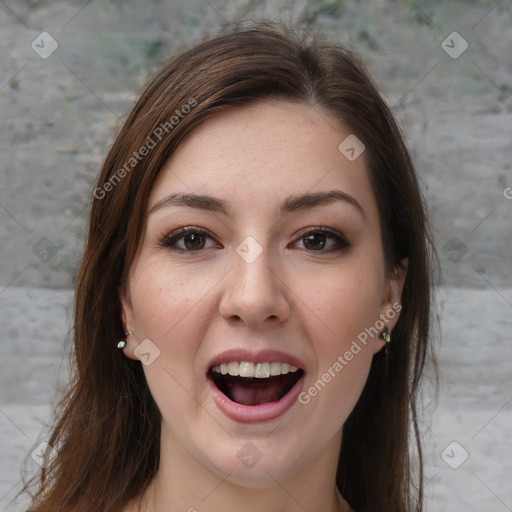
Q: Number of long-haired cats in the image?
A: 0